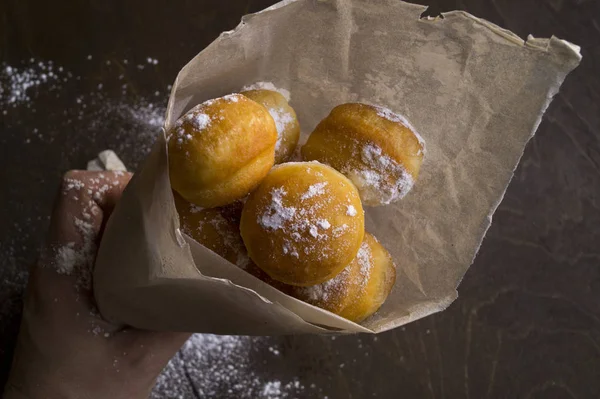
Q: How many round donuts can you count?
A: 6